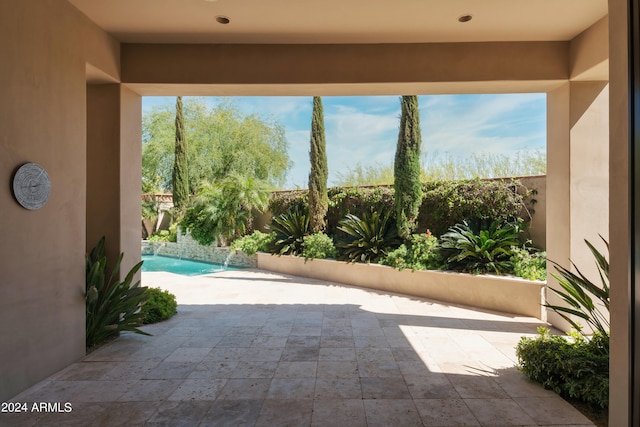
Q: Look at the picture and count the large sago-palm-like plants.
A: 3